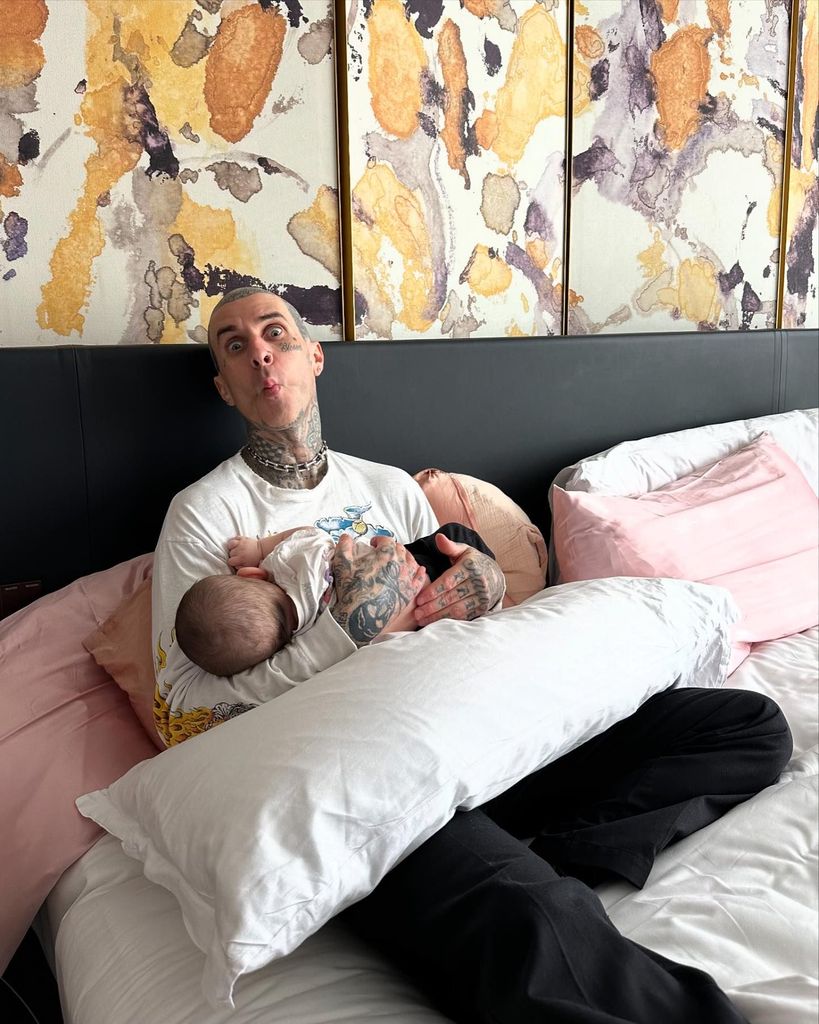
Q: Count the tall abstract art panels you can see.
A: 4